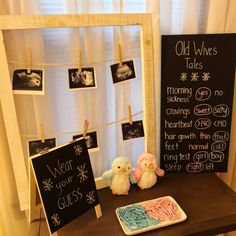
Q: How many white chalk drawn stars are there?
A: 8